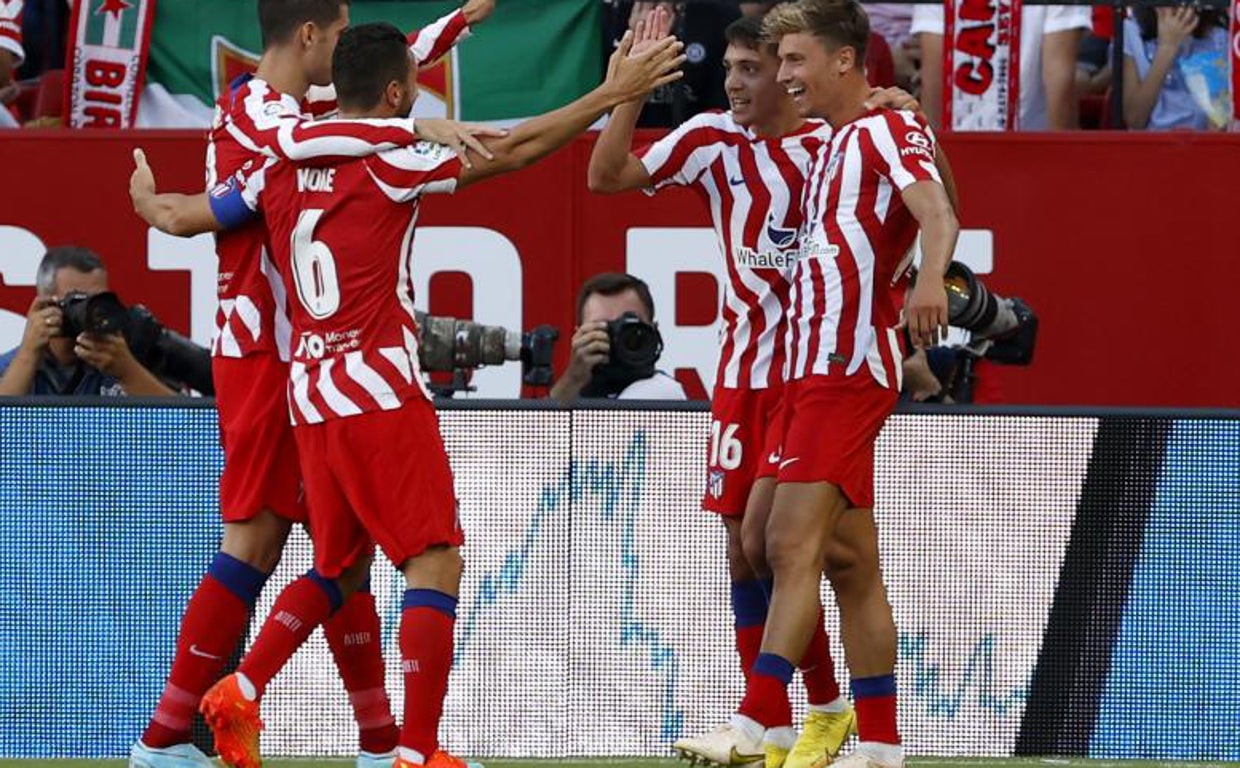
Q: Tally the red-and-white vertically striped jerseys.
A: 4